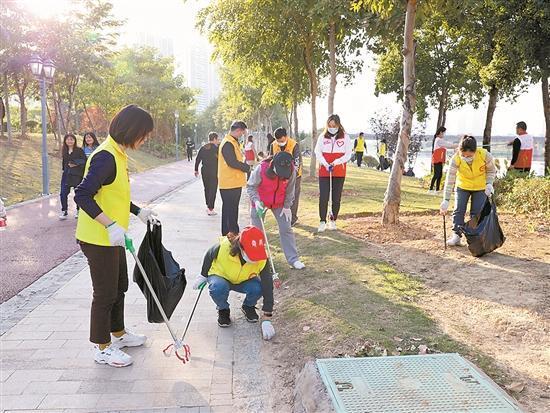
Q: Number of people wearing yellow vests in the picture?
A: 7